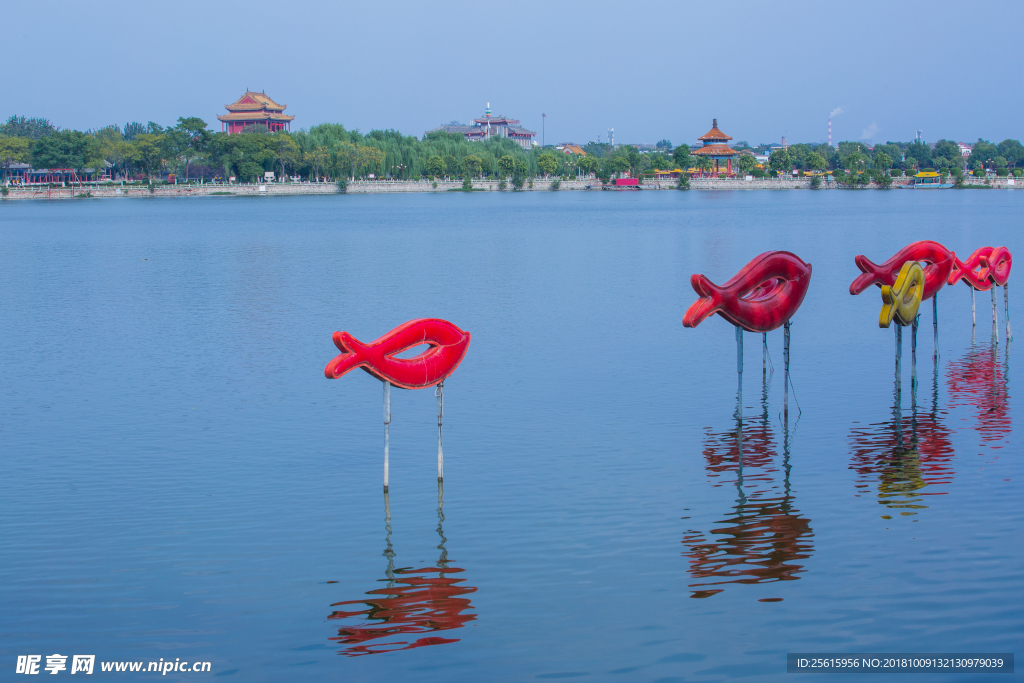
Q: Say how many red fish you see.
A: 5